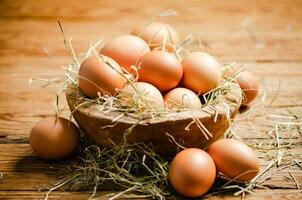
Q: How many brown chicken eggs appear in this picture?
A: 11